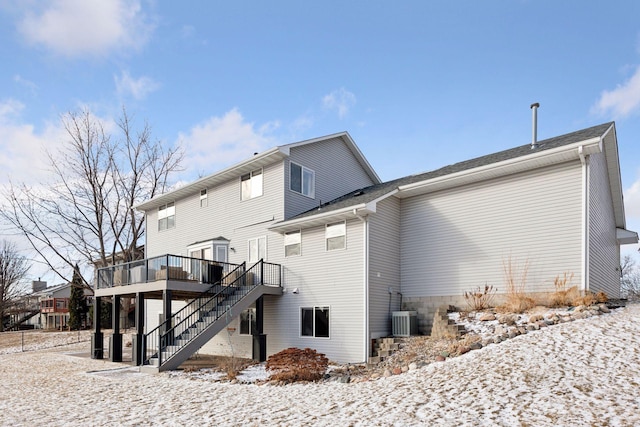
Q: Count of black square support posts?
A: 5